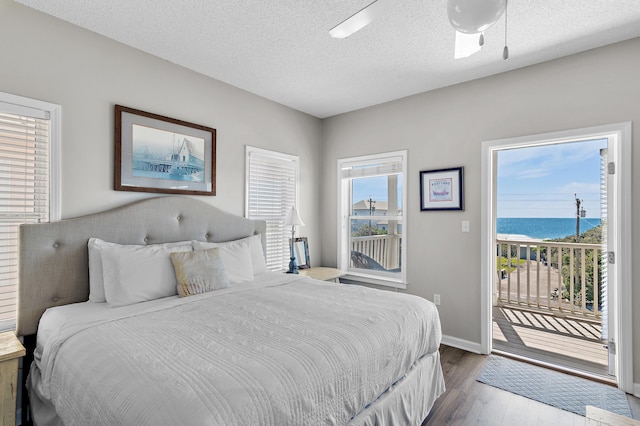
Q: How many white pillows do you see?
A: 4